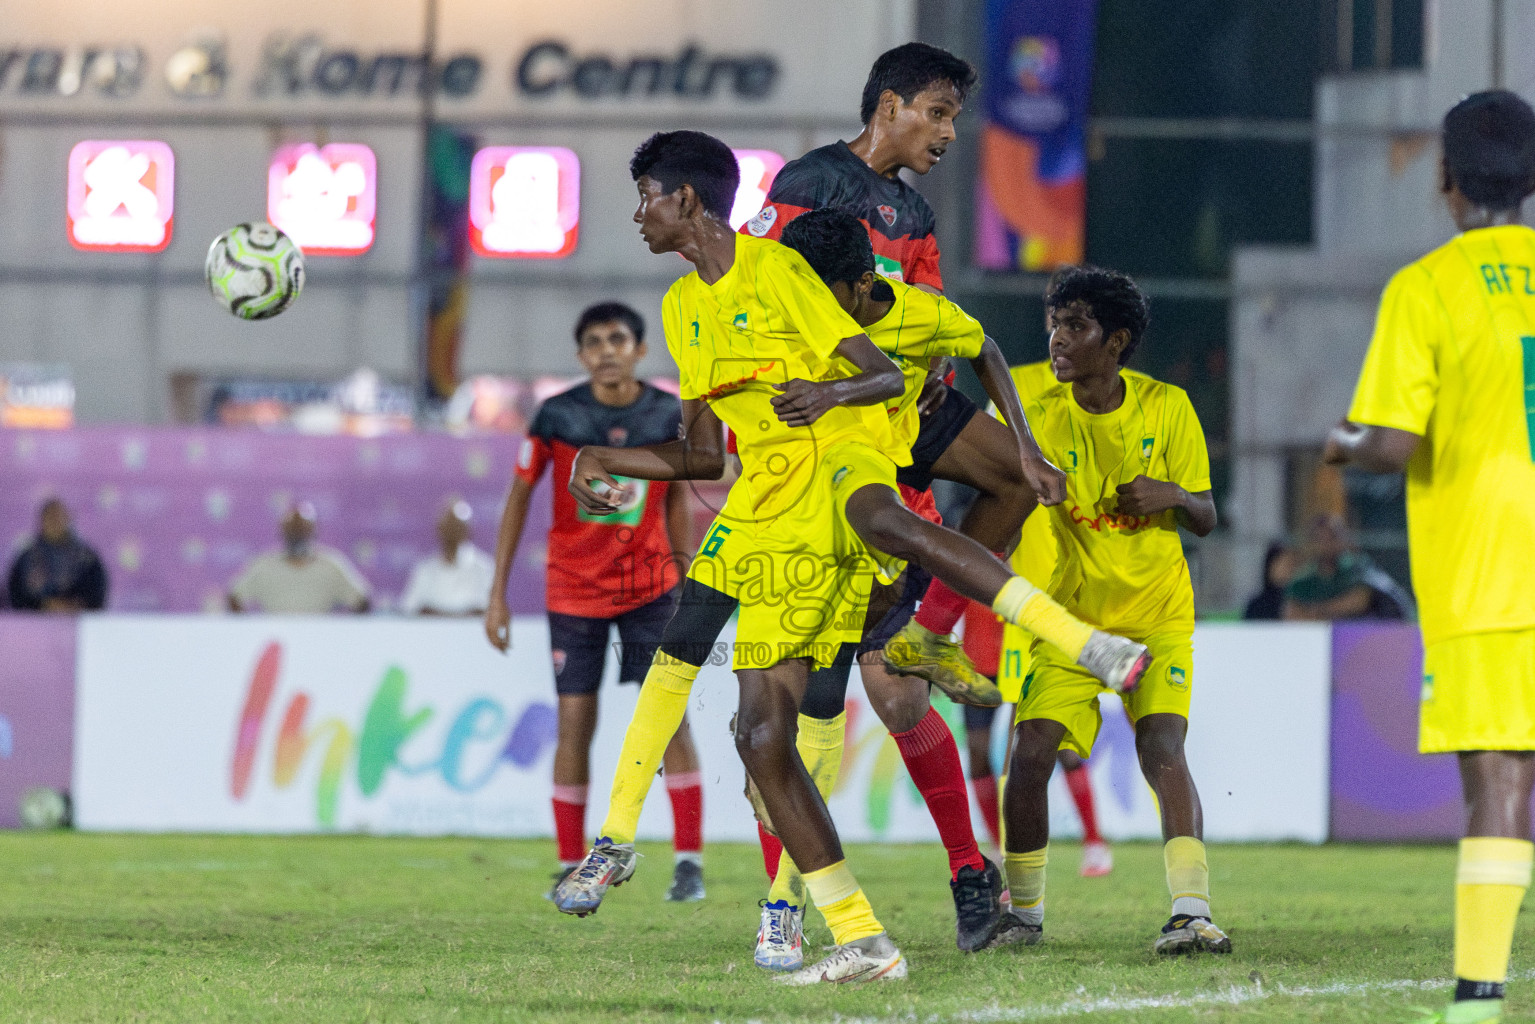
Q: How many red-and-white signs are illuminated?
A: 4